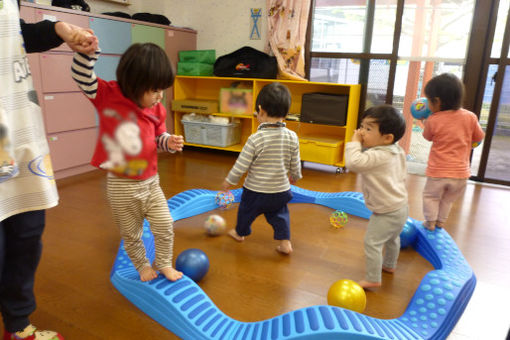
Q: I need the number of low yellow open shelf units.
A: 1